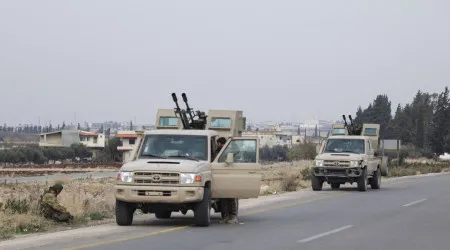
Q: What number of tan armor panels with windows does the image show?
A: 4